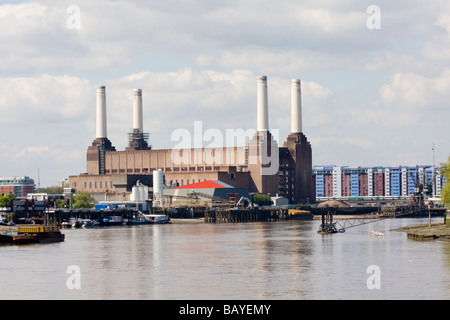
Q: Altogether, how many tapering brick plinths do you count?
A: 4